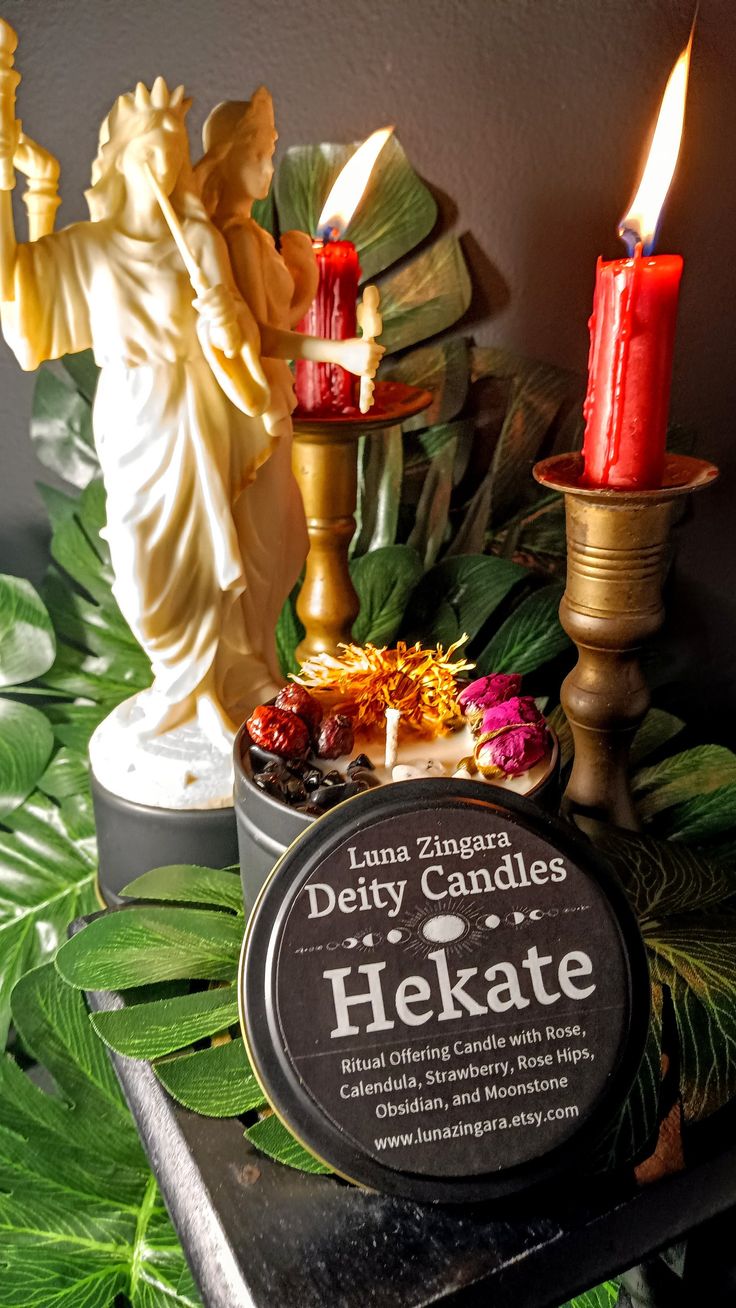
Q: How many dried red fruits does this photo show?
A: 3